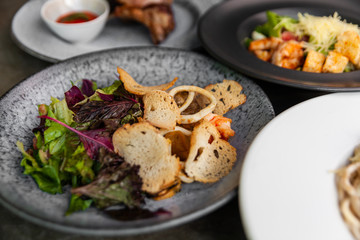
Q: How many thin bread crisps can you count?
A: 5